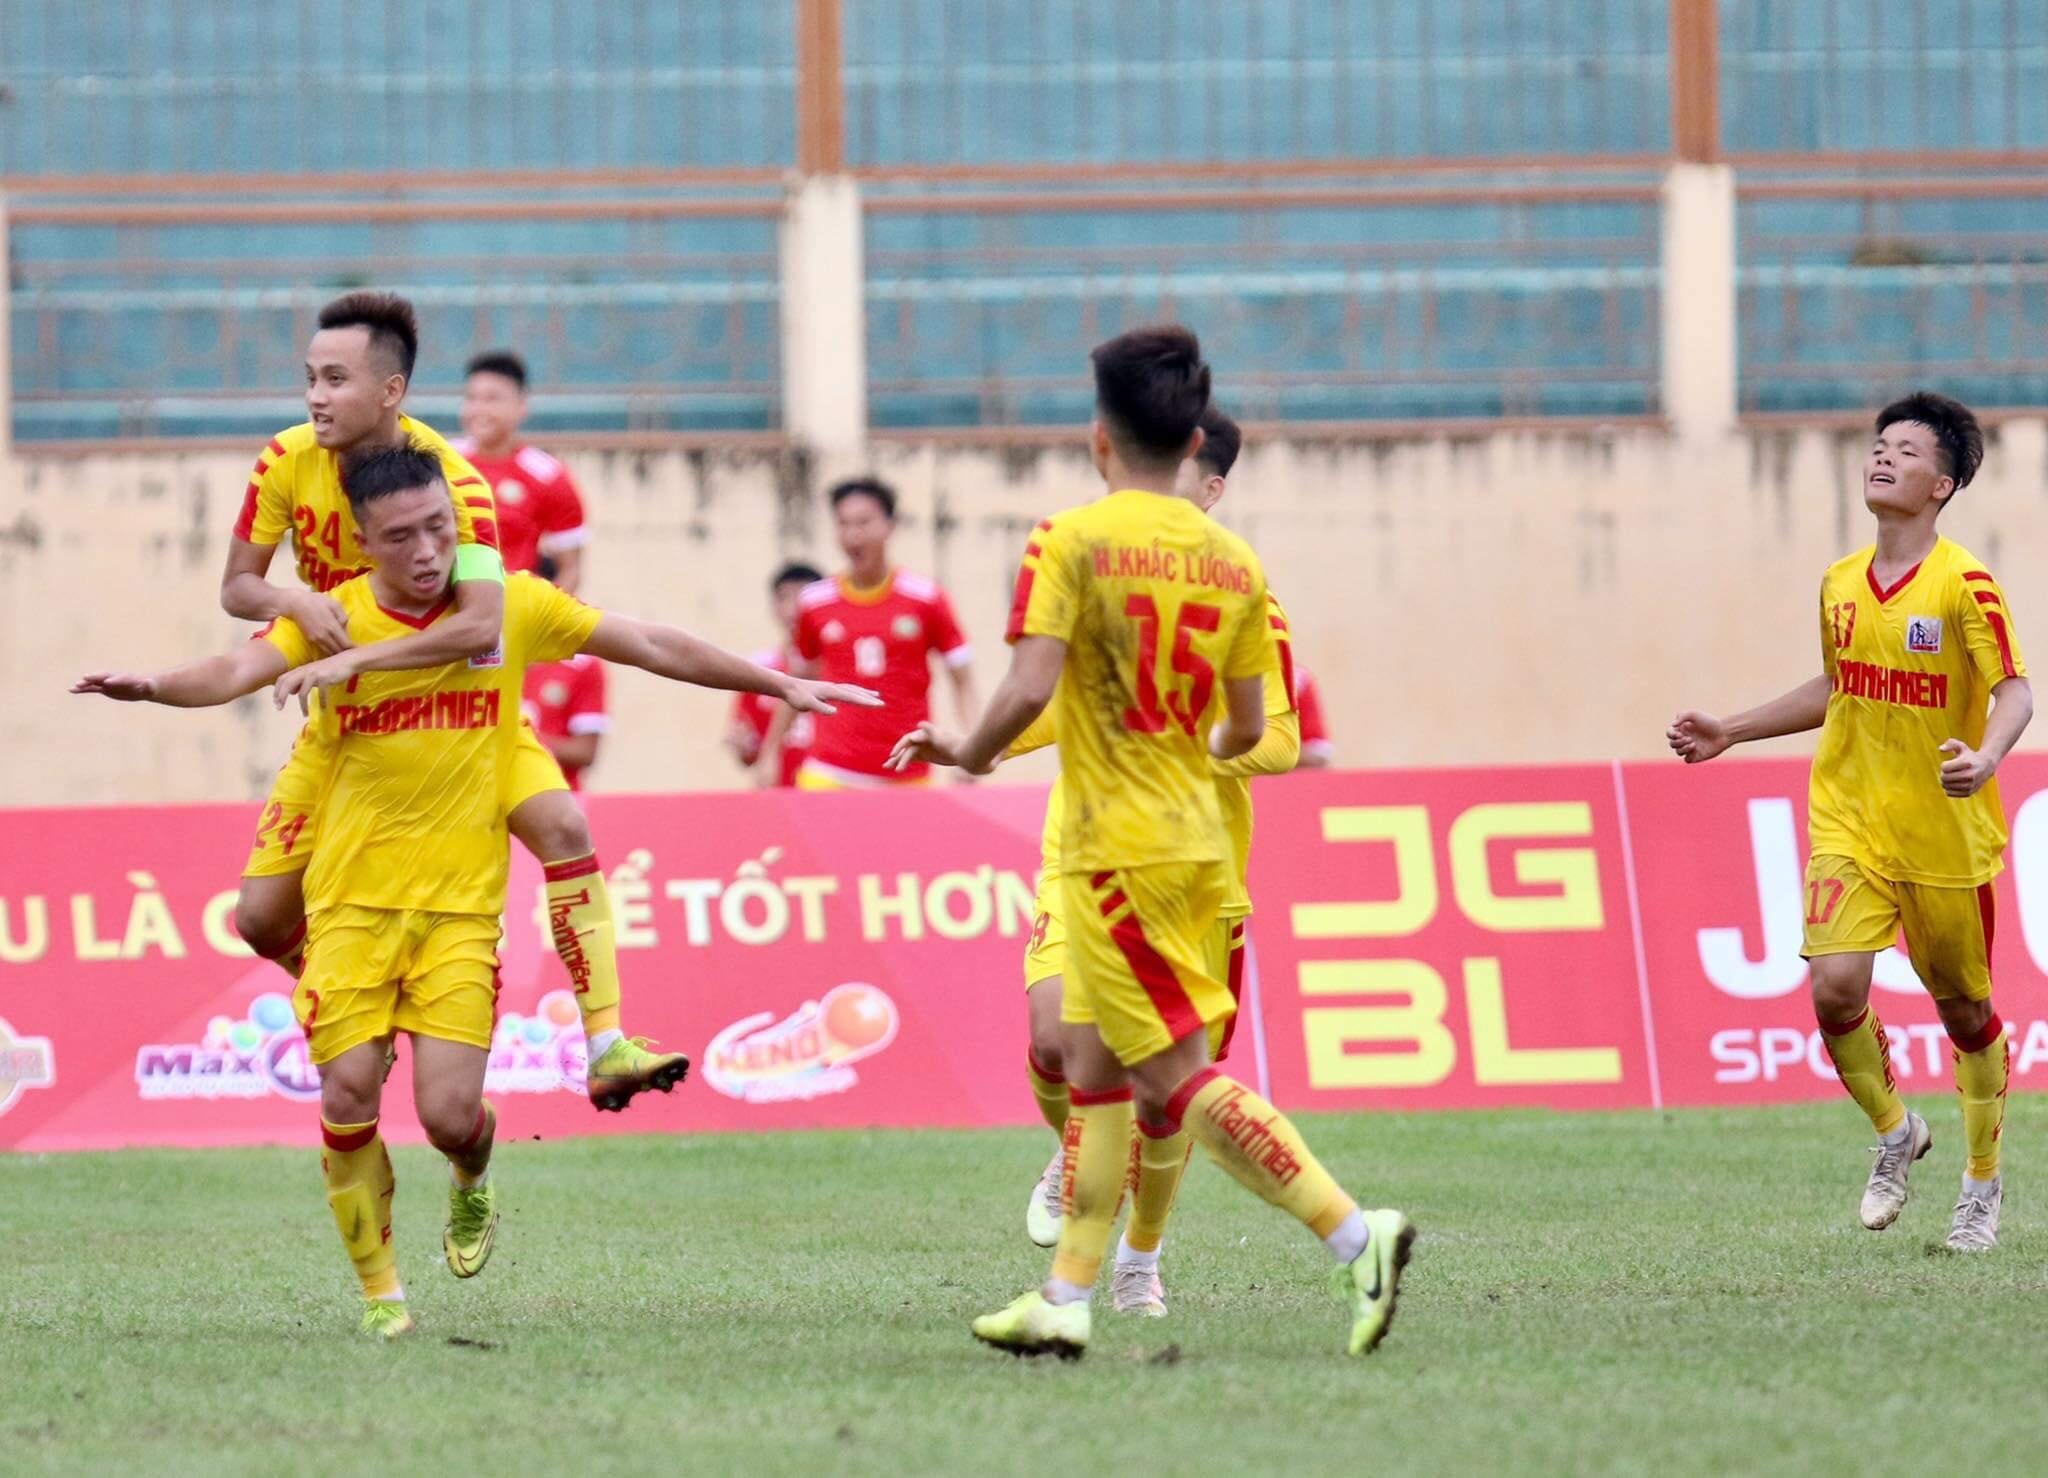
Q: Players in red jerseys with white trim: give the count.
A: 5